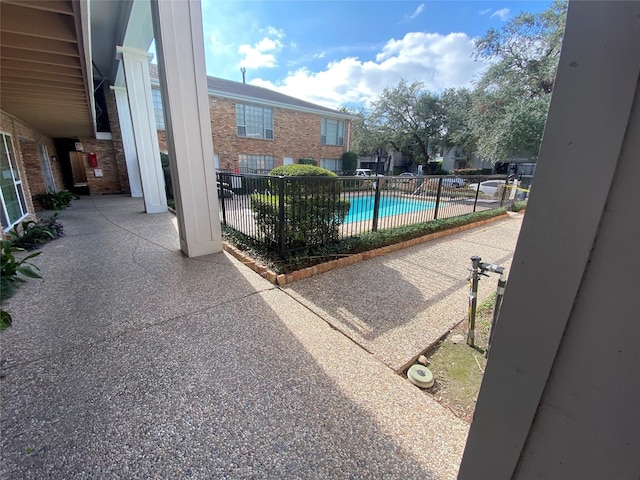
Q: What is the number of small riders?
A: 0